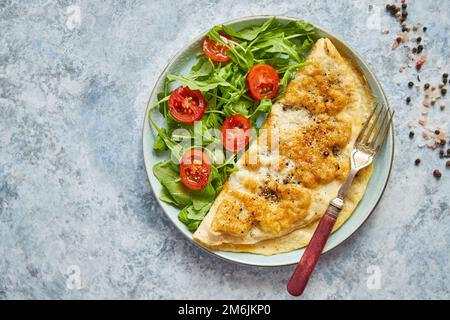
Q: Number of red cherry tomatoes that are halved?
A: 5